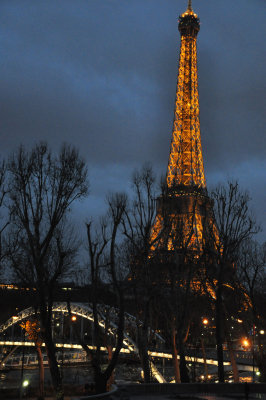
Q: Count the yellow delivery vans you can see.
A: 0